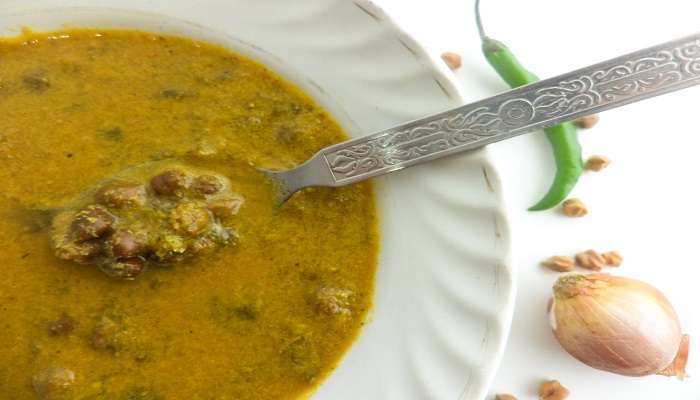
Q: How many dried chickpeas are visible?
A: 9